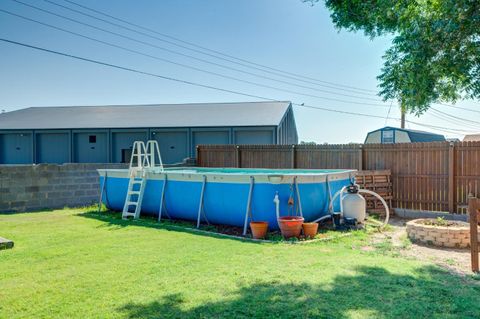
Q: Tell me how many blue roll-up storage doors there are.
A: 7